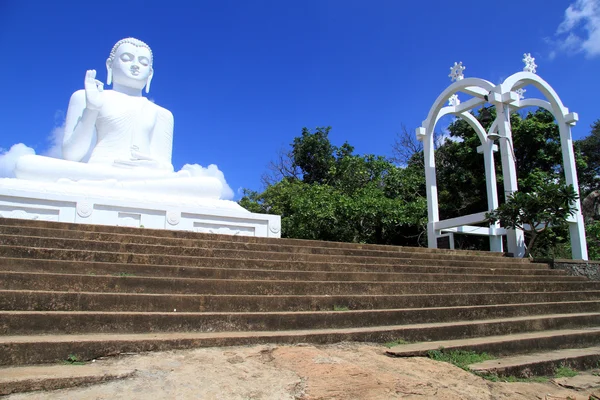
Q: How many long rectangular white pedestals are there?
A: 1